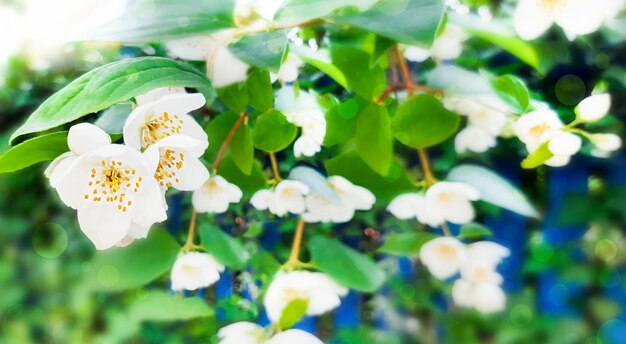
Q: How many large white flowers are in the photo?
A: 3